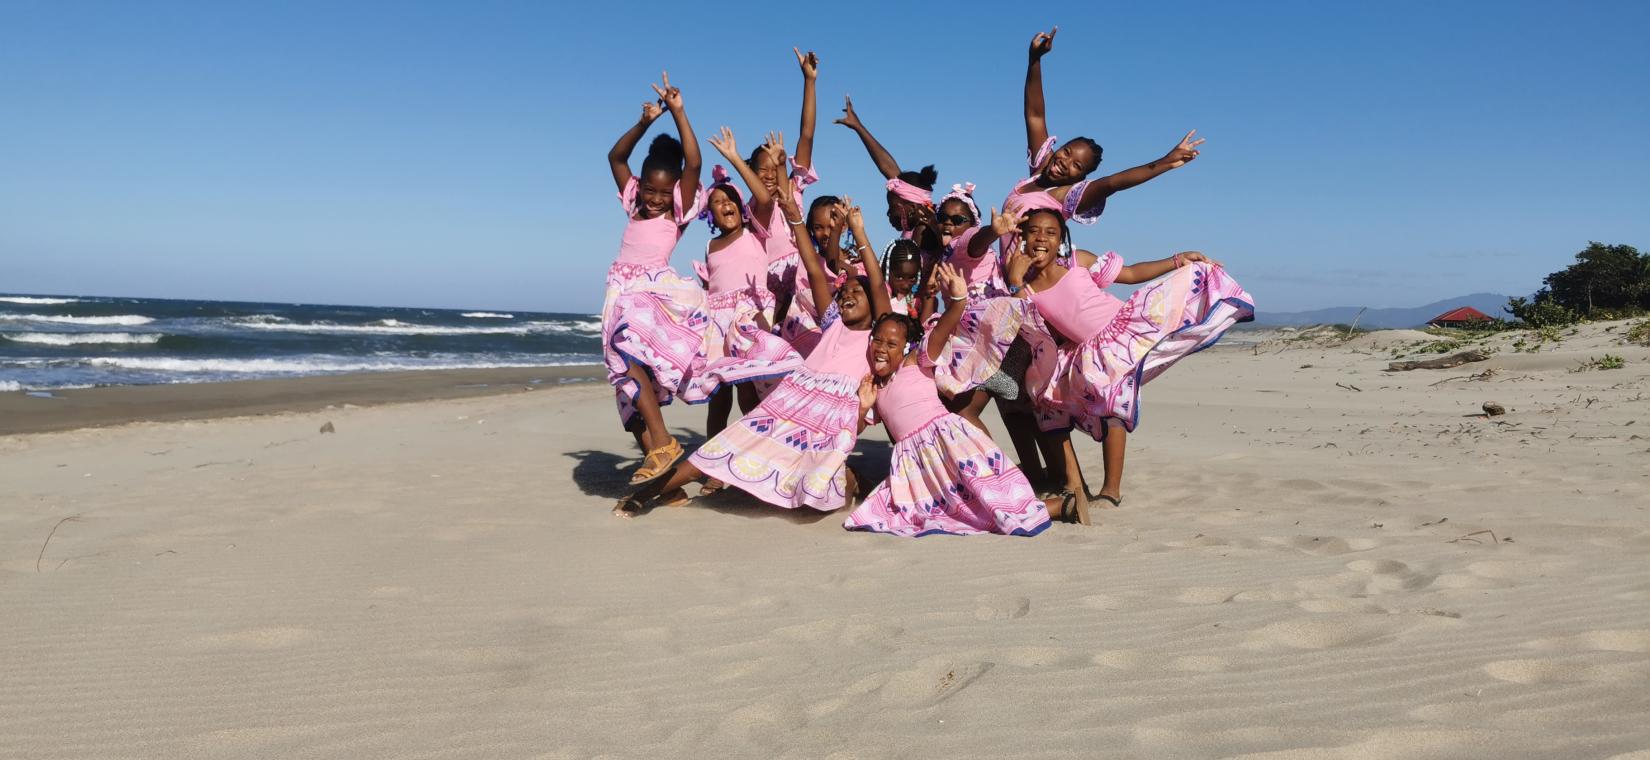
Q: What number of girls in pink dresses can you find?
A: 11